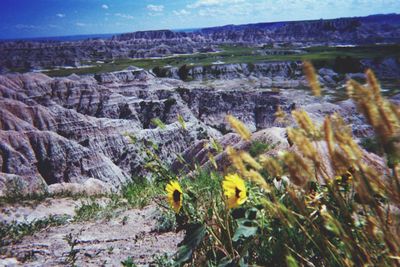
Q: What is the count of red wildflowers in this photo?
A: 0